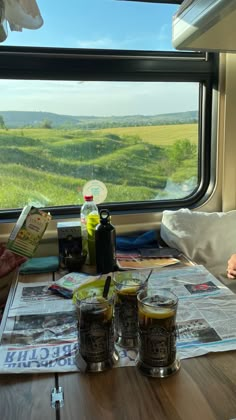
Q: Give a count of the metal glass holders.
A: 3